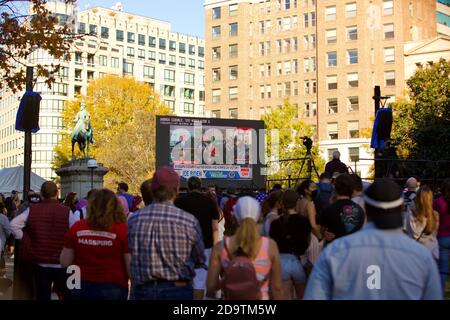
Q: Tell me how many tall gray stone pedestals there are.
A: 1